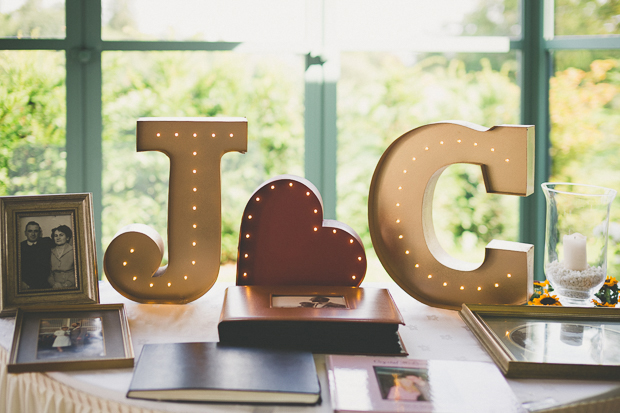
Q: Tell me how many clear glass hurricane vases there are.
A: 1